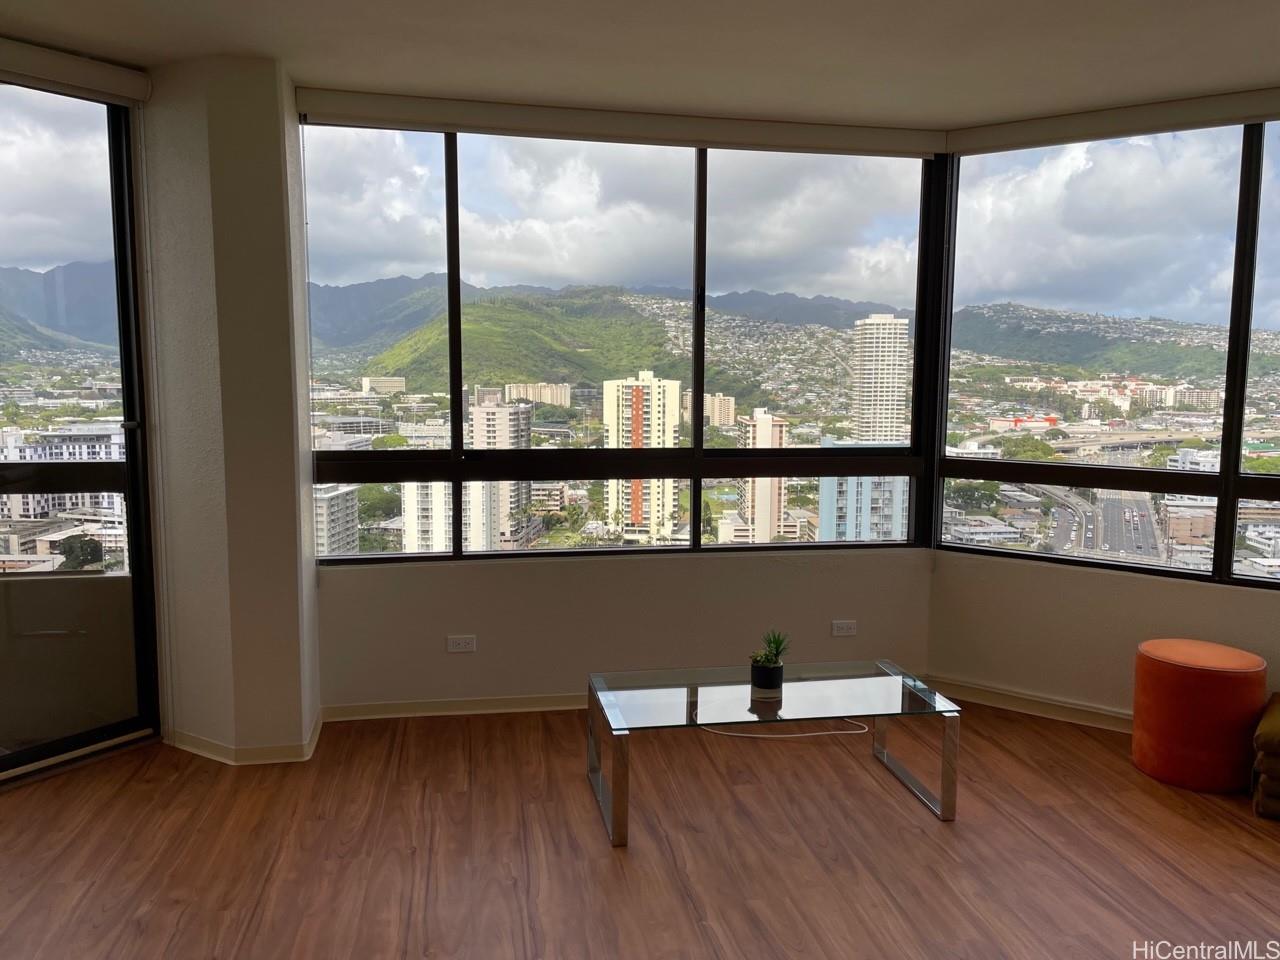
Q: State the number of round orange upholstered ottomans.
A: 1